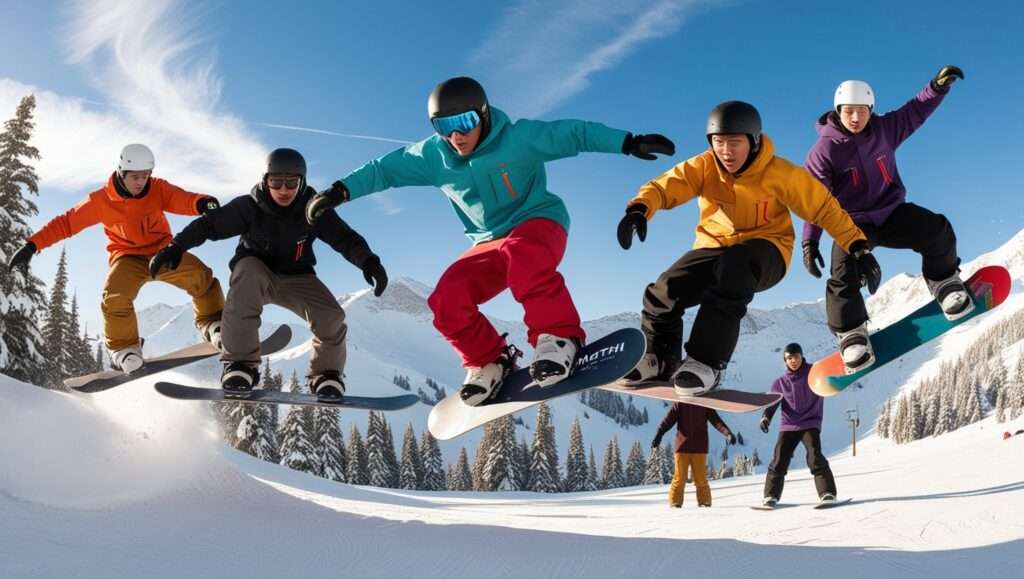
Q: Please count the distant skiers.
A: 2